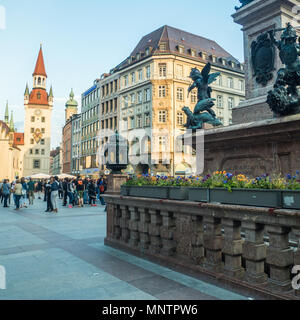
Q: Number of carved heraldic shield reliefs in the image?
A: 1